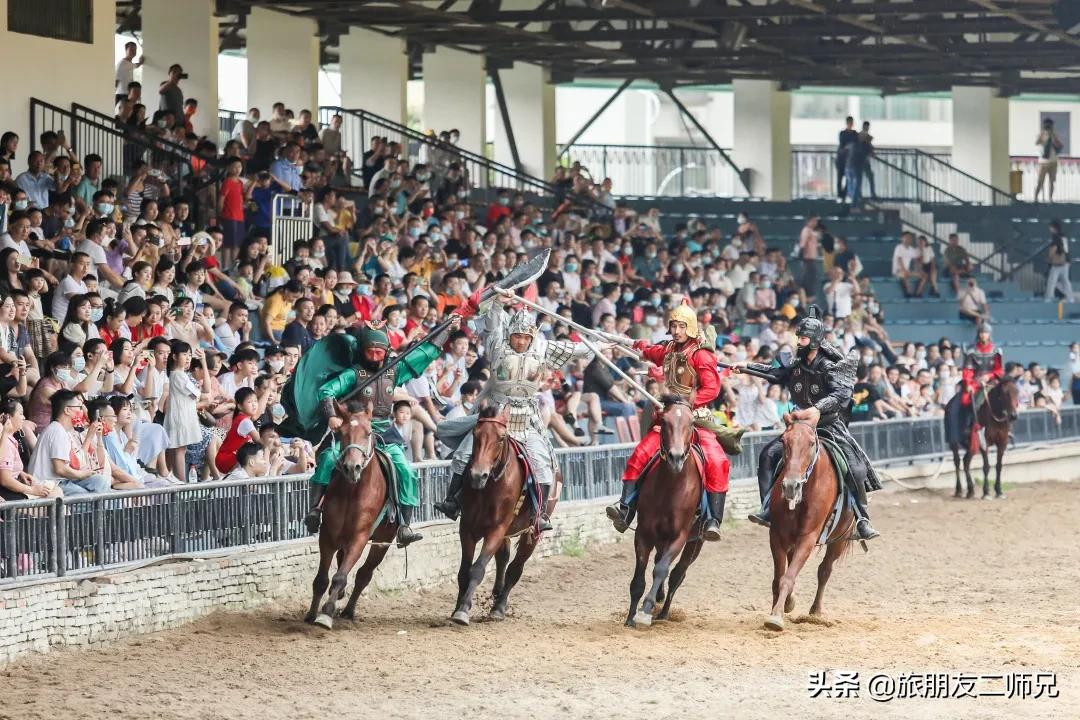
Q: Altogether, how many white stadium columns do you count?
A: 7